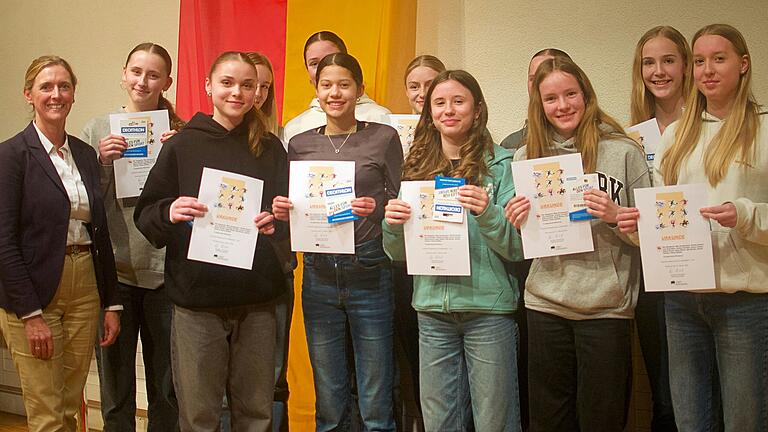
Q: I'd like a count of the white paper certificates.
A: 8